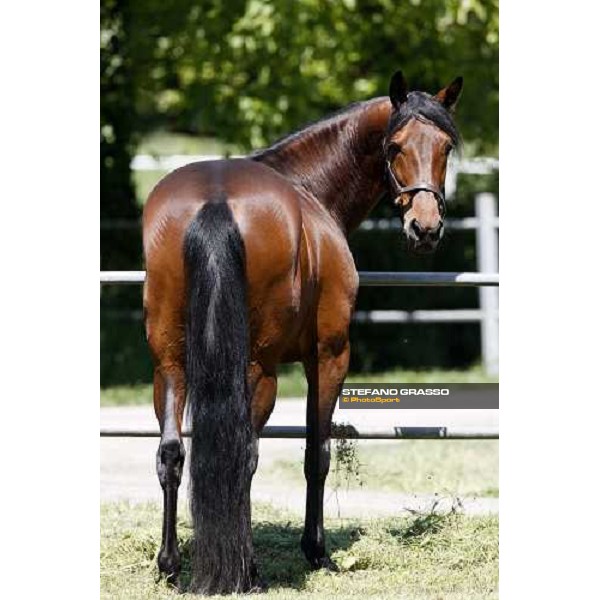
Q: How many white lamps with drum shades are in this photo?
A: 0